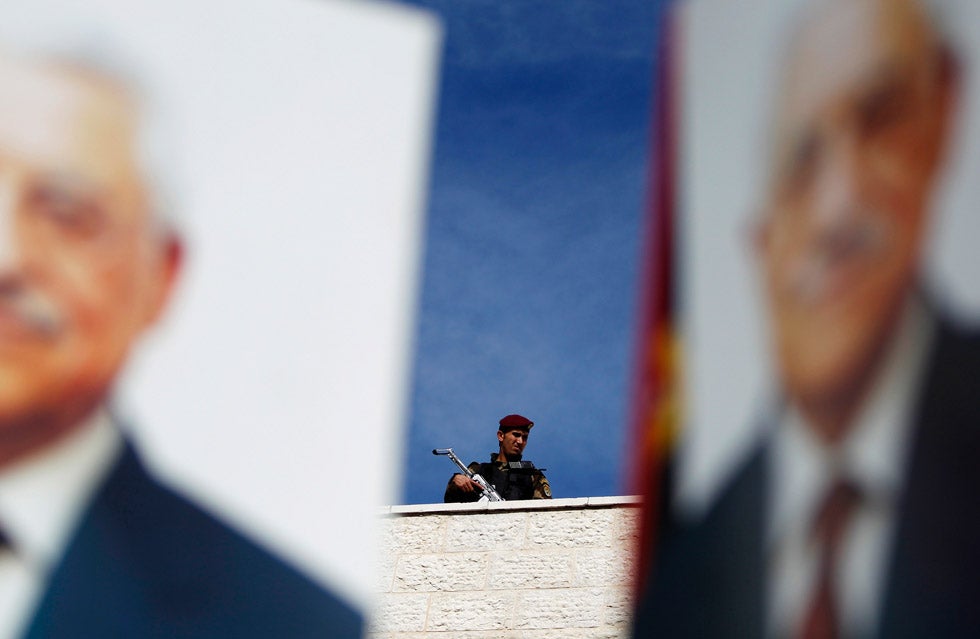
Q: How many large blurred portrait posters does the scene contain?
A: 2